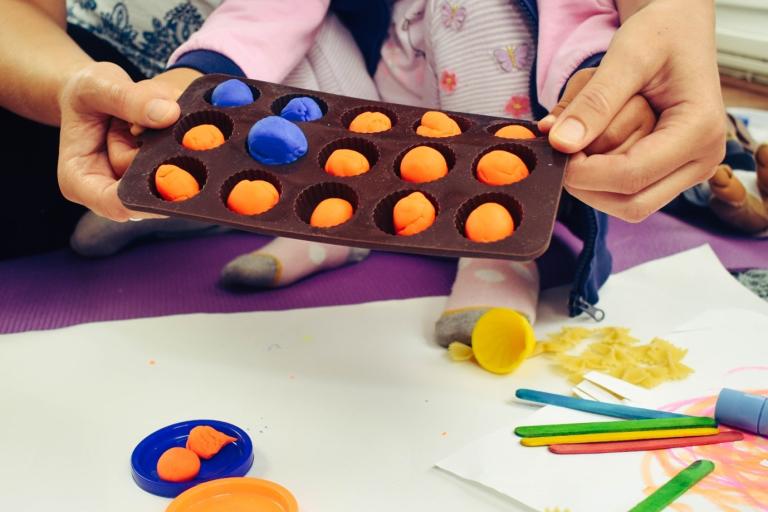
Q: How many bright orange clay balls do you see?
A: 14